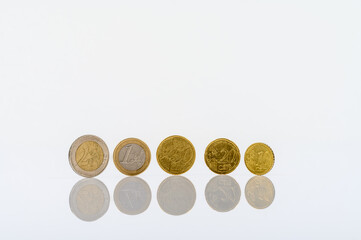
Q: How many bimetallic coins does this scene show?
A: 2